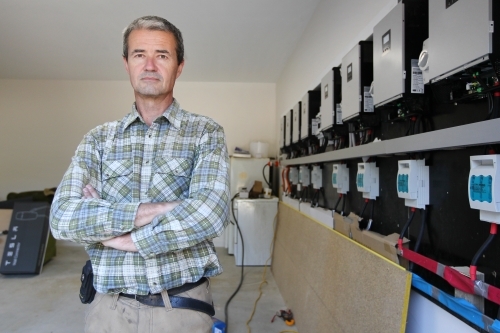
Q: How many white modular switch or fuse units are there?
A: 7